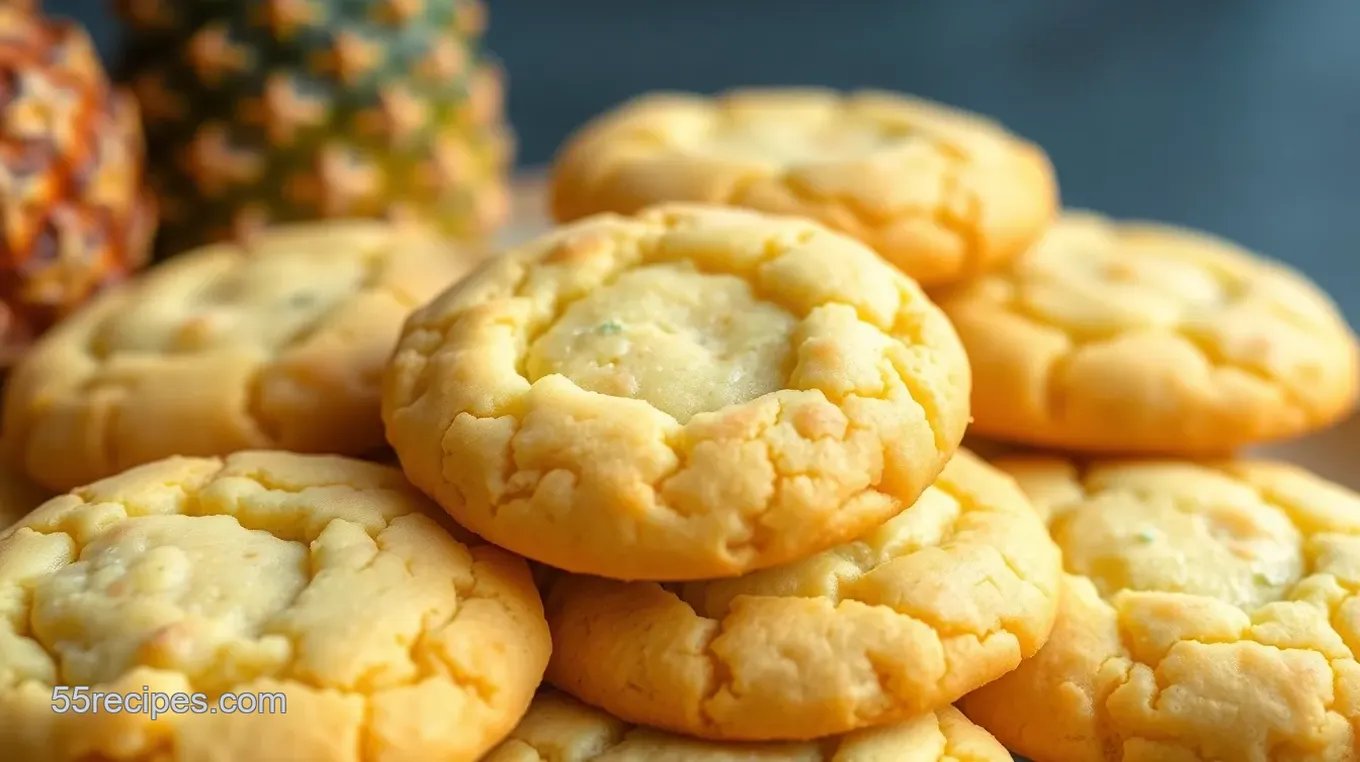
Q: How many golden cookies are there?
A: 8